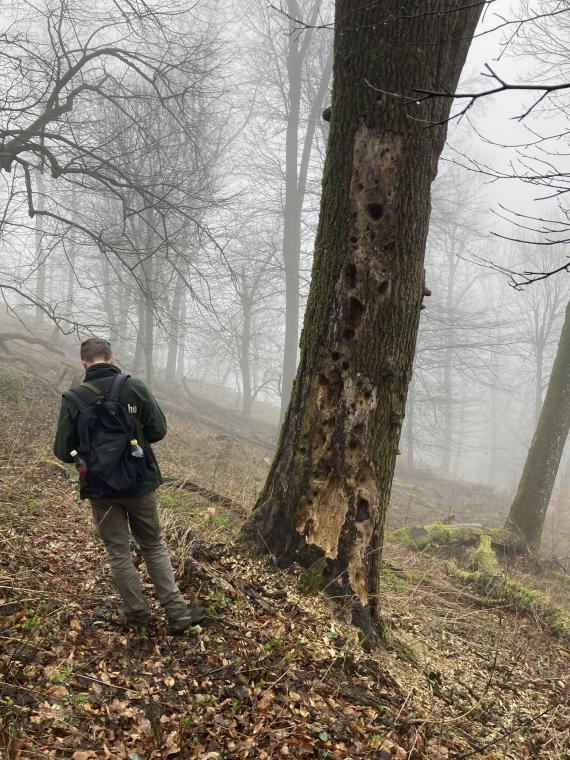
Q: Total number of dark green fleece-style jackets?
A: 1